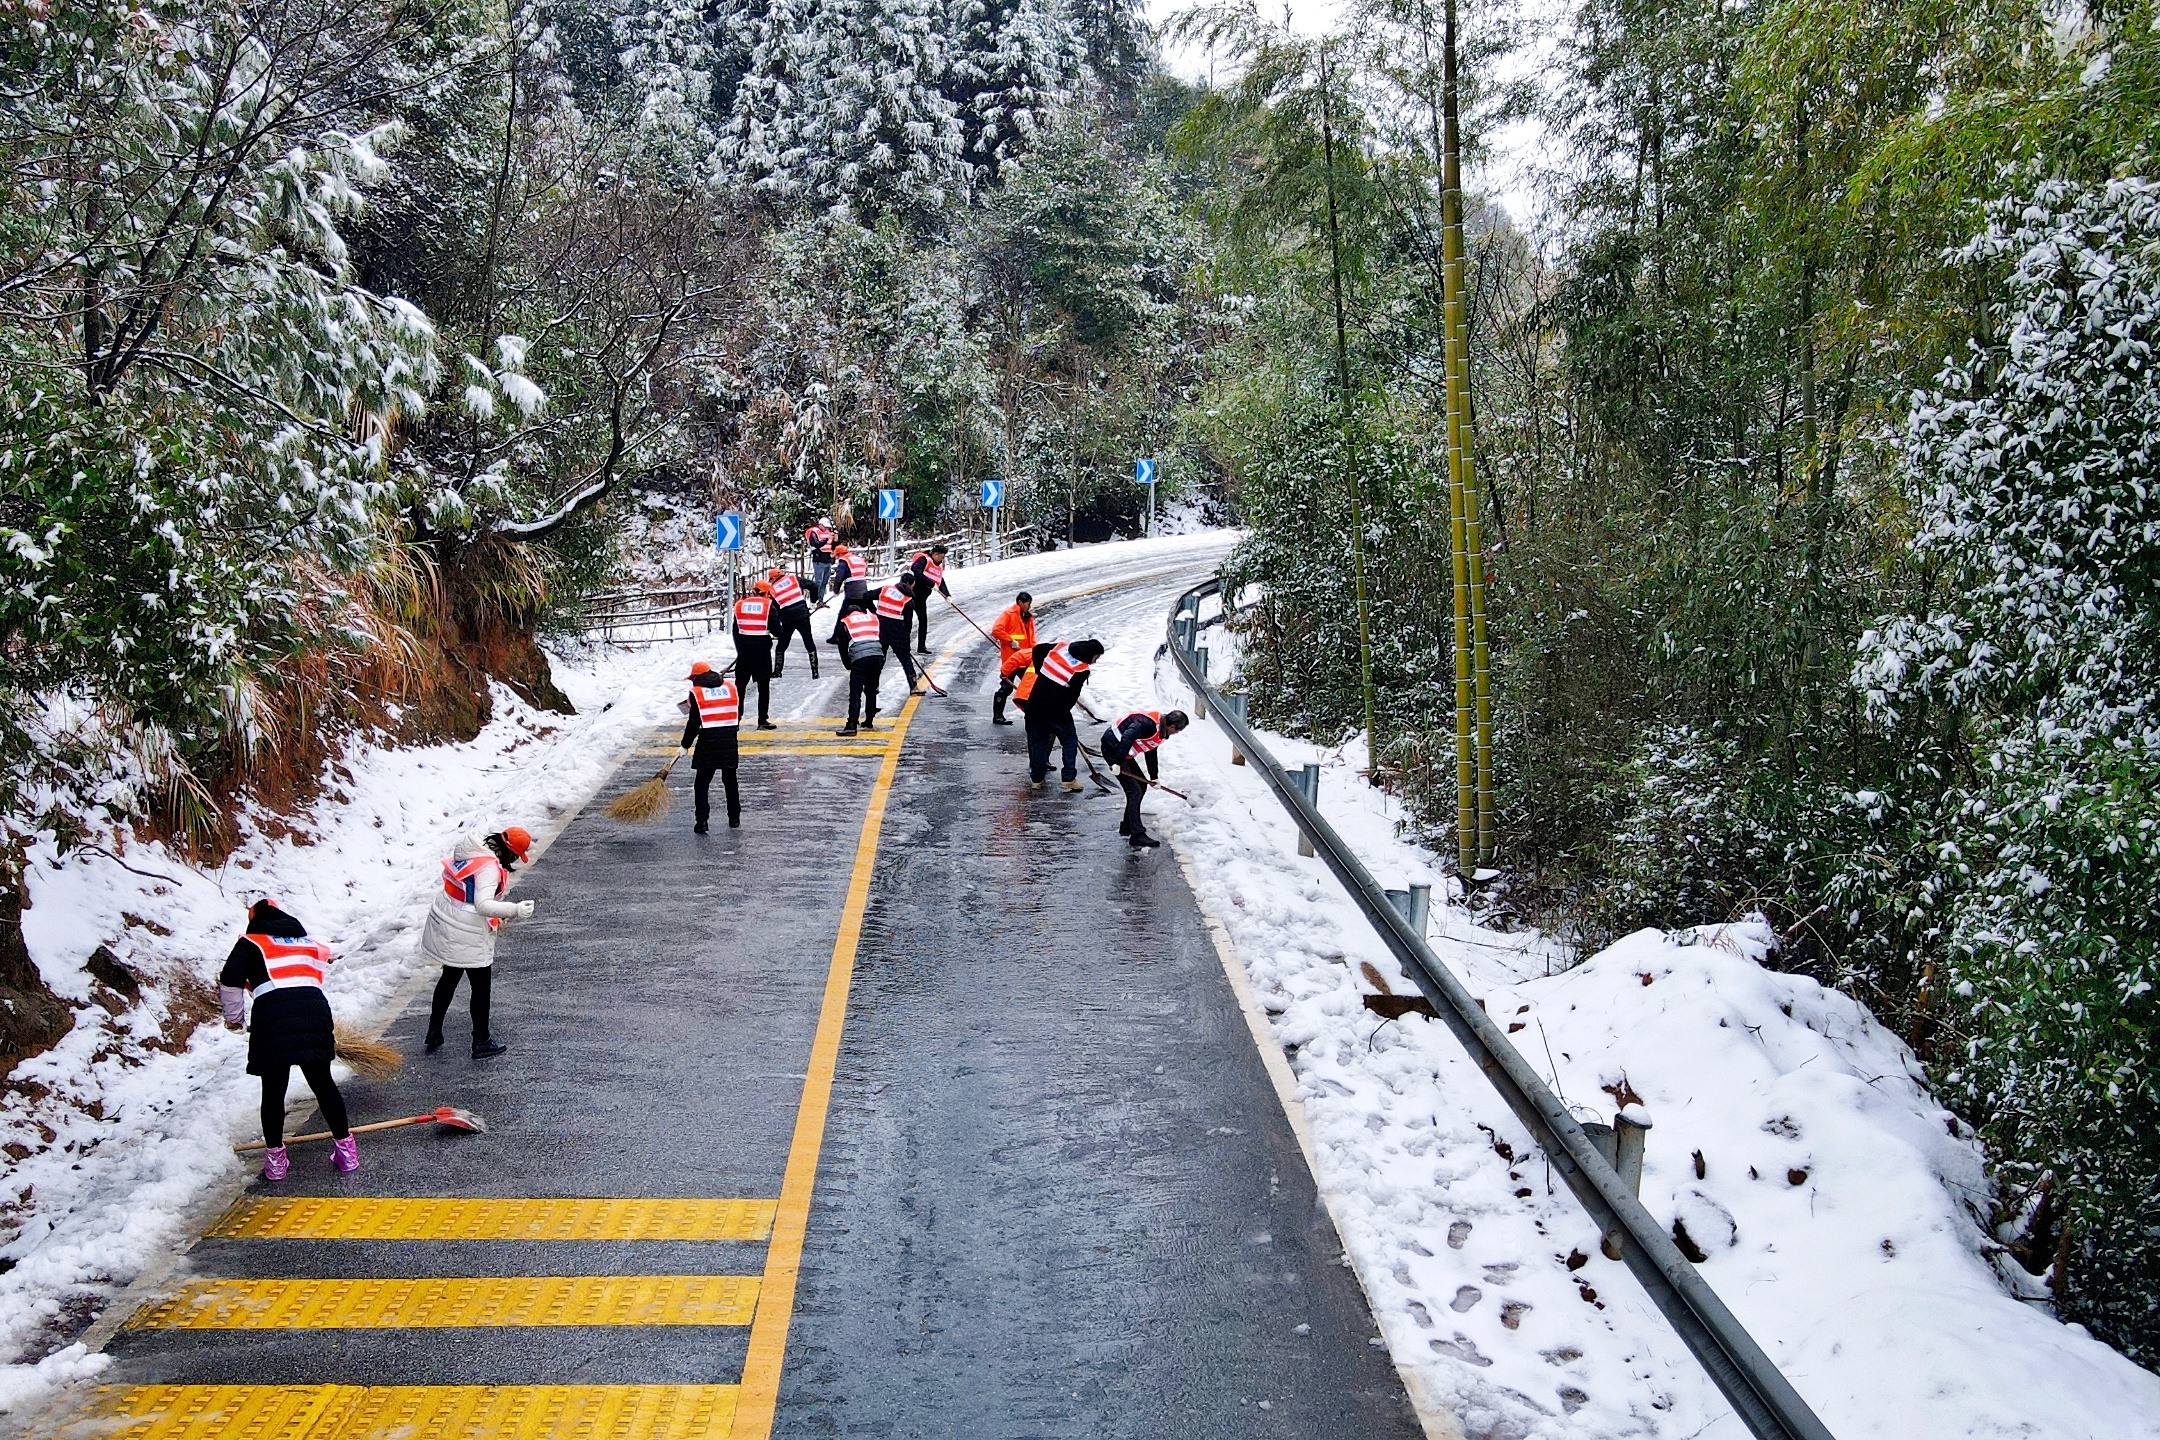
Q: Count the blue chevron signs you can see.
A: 4